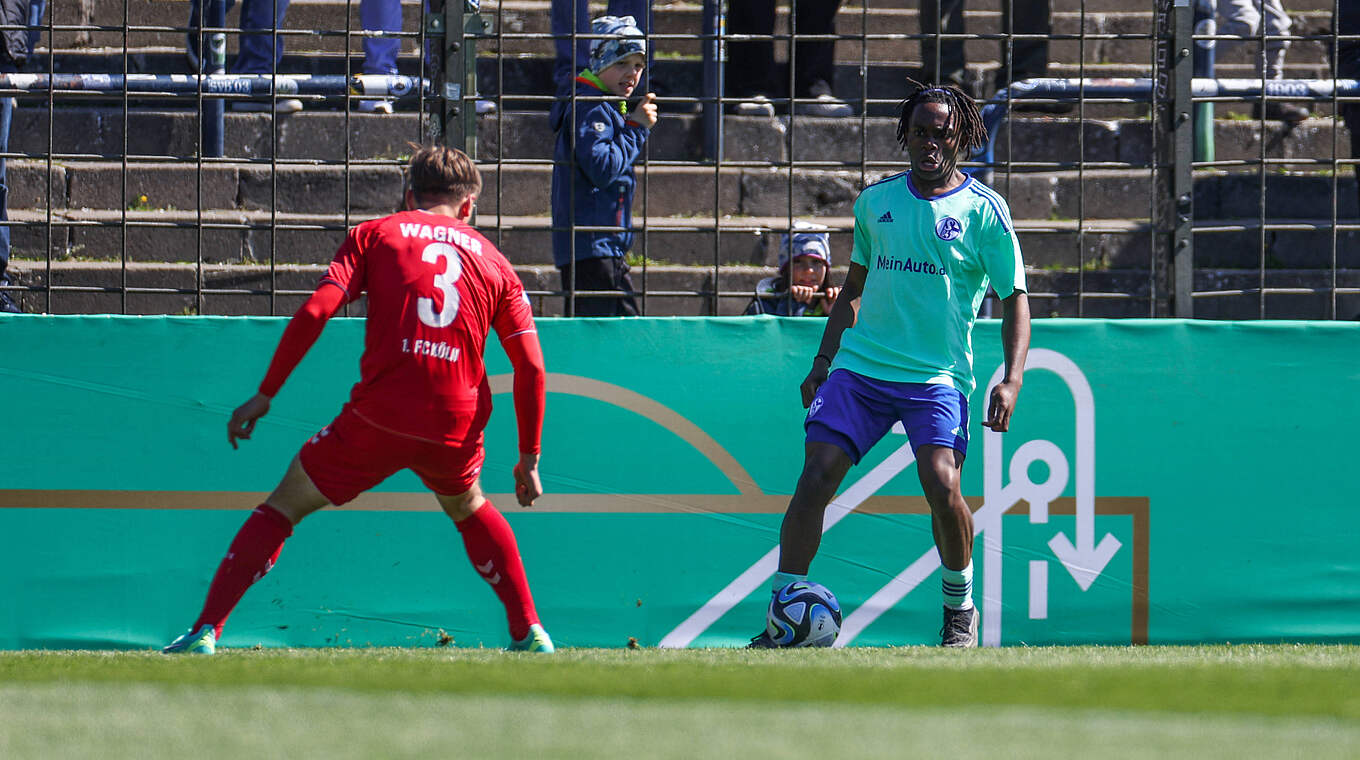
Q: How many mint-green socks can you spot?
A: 2